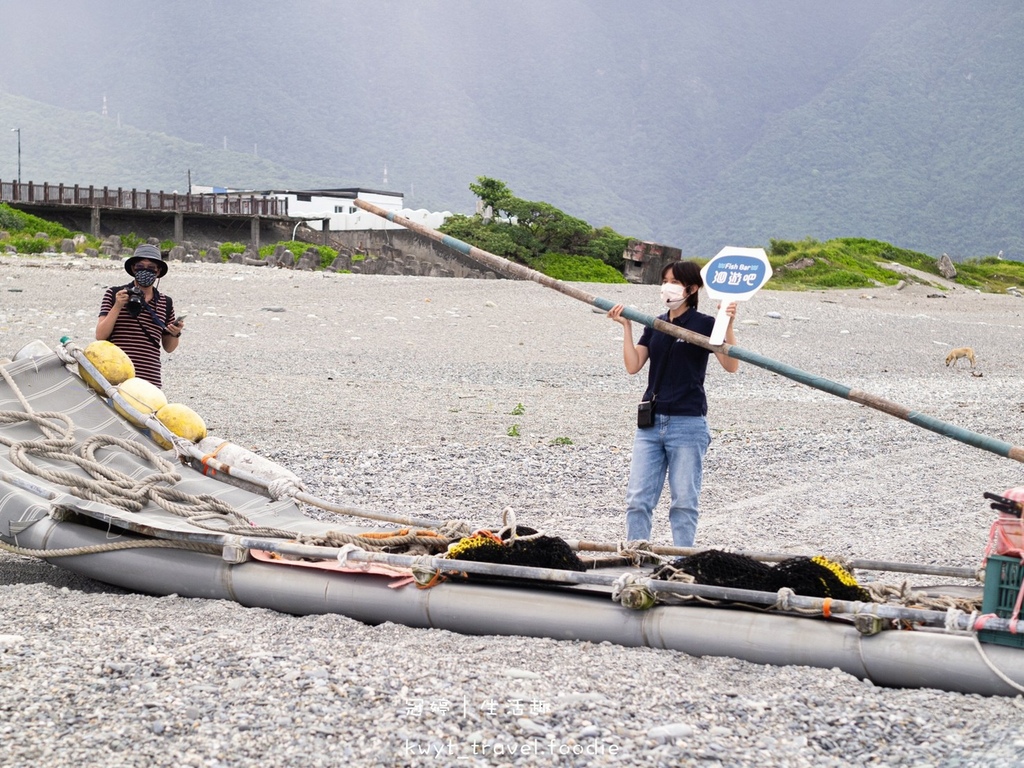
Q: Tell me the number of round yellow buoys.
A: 3